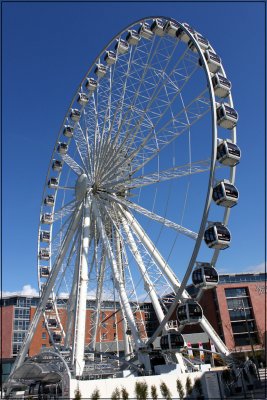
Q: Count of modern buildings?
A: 2